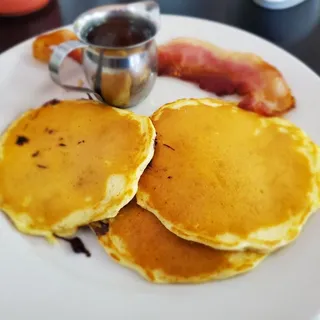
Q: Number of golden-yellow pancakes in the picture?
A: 3